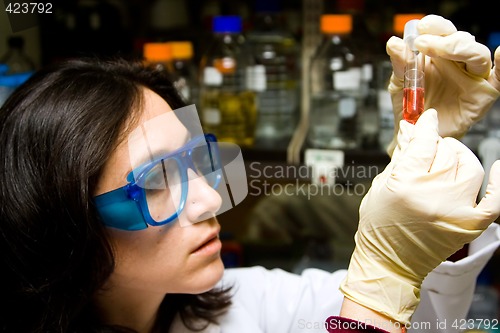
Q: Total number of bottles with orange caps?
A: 4